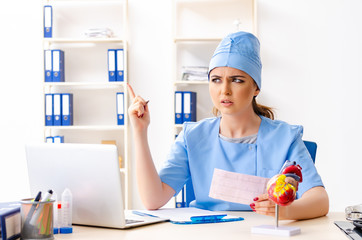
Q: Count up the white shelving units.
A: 2